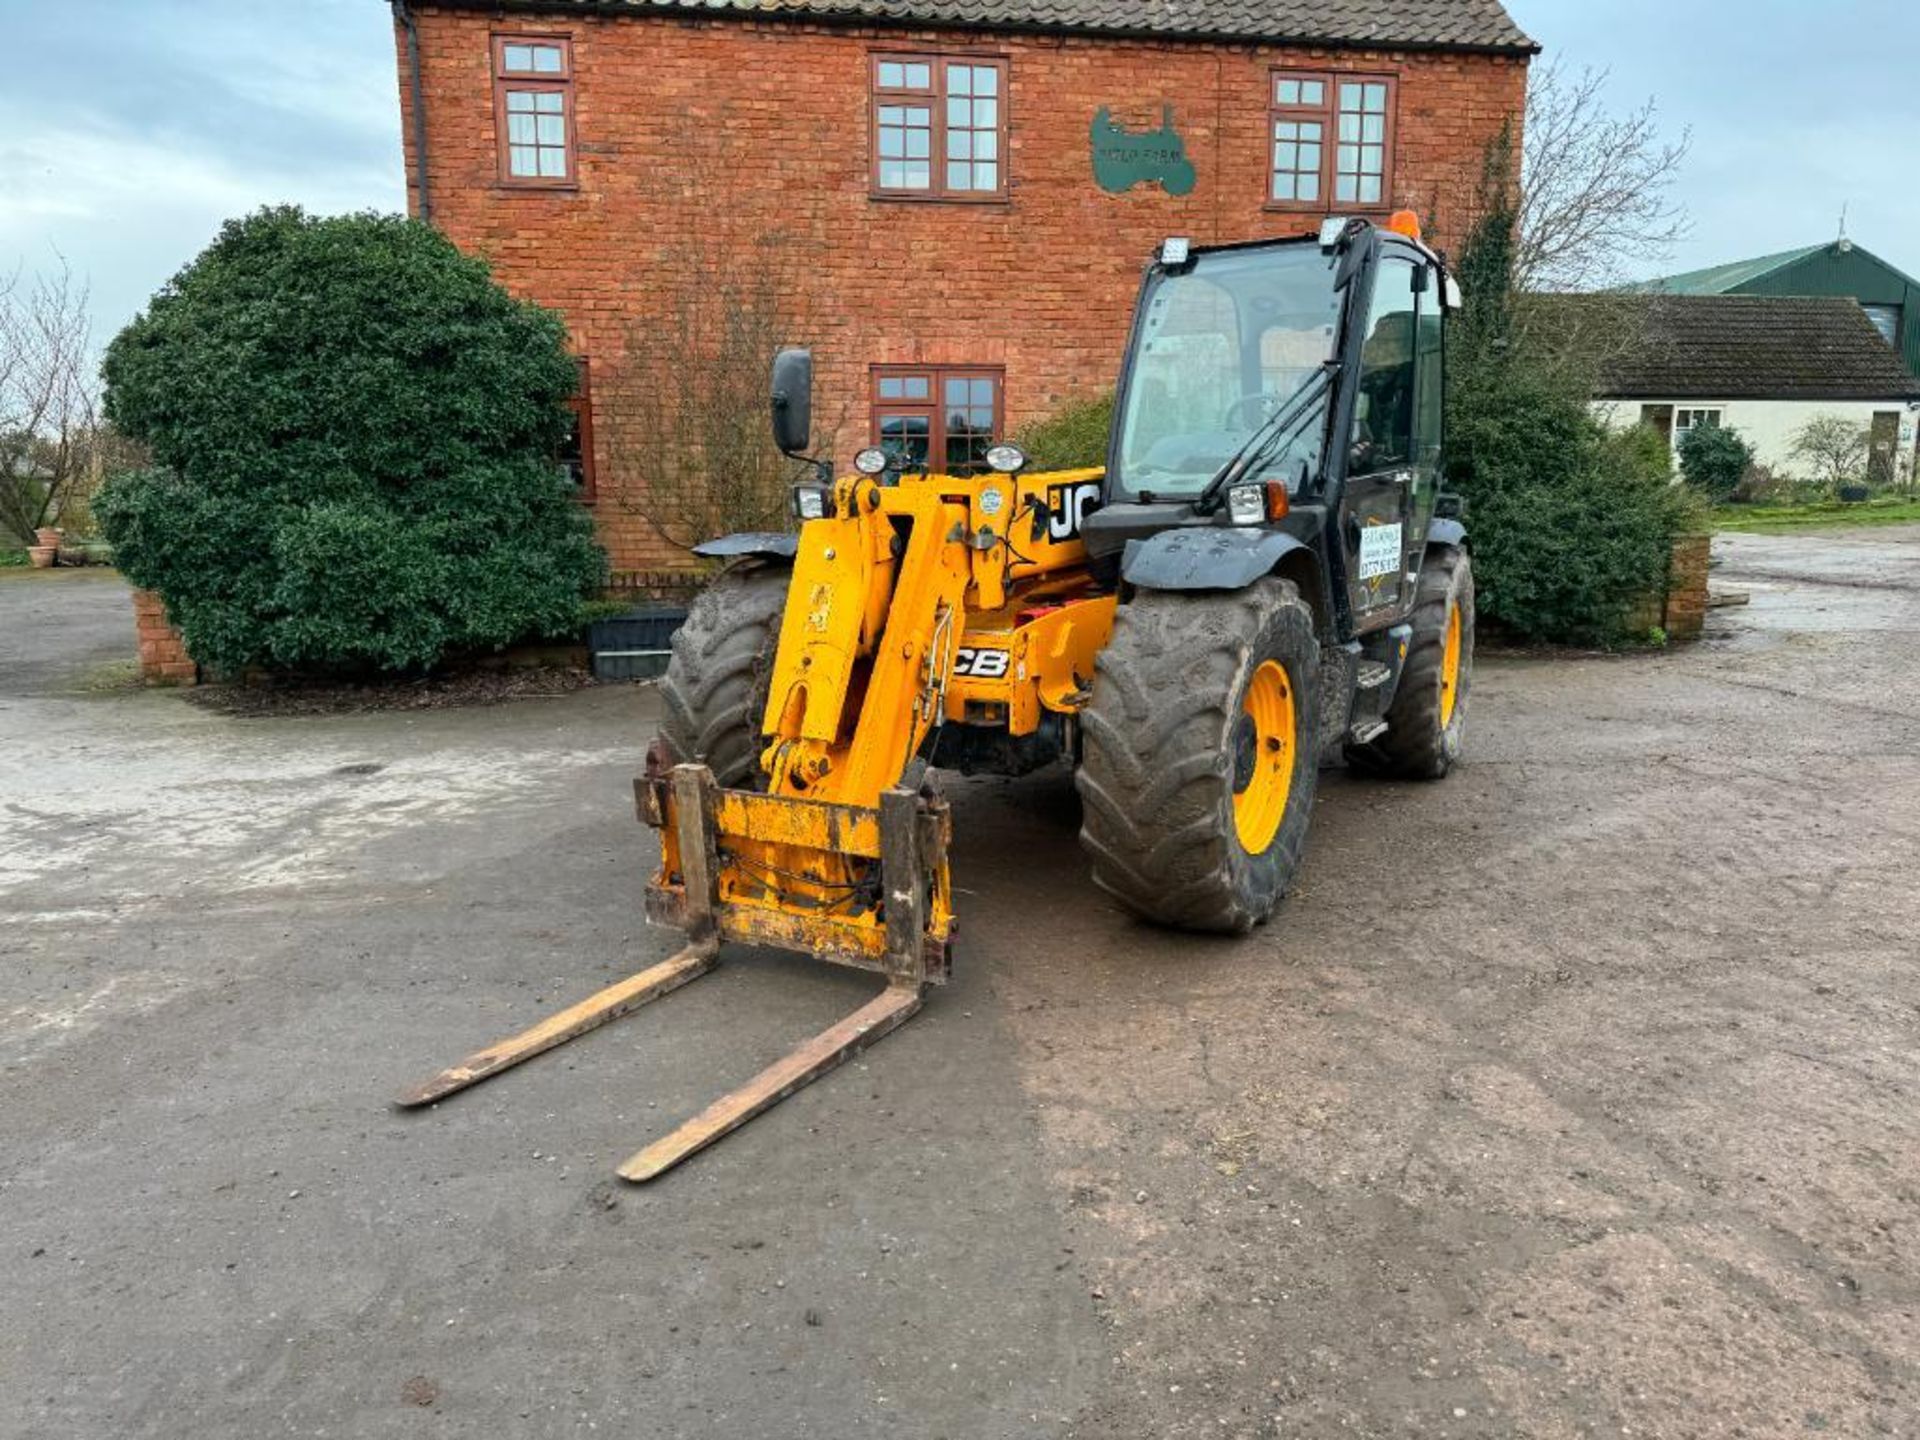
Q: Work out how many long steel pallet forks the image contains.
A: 2